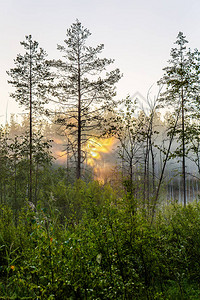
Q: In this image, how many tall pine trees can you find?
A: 3